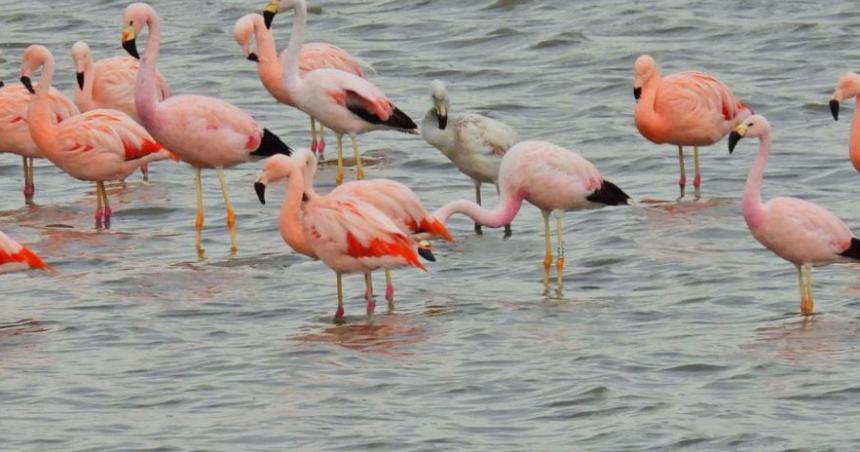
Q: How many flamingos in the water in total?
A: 14